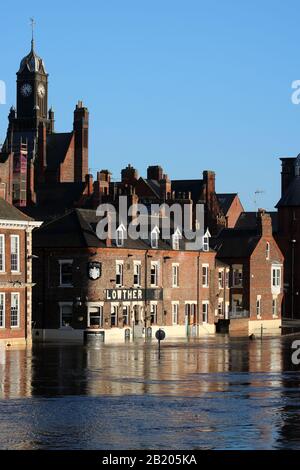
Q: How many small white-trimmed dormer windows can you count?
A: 4